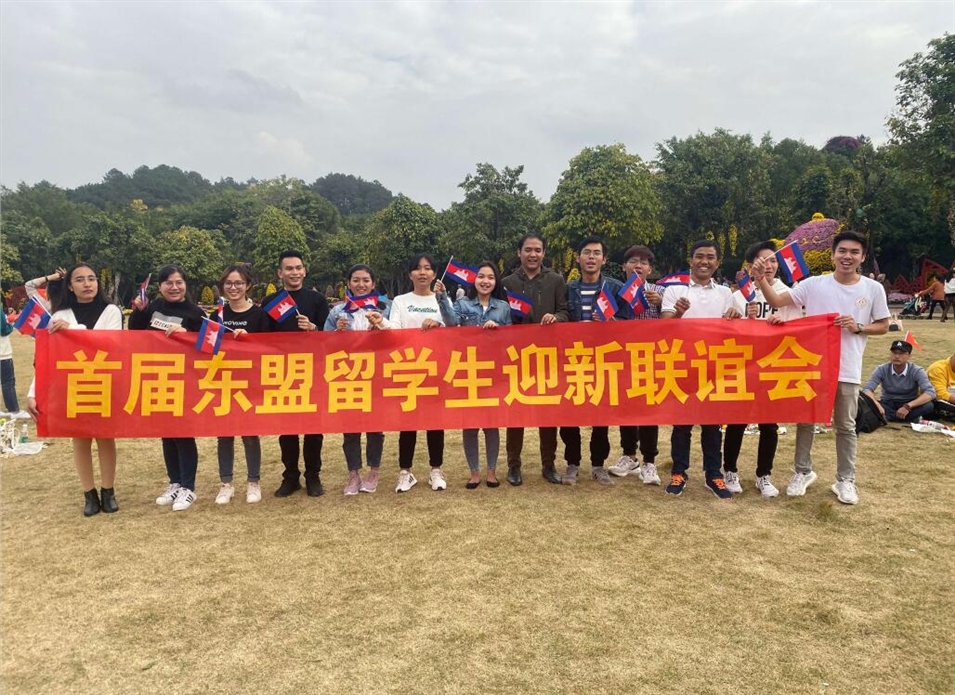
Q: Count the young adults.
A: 13